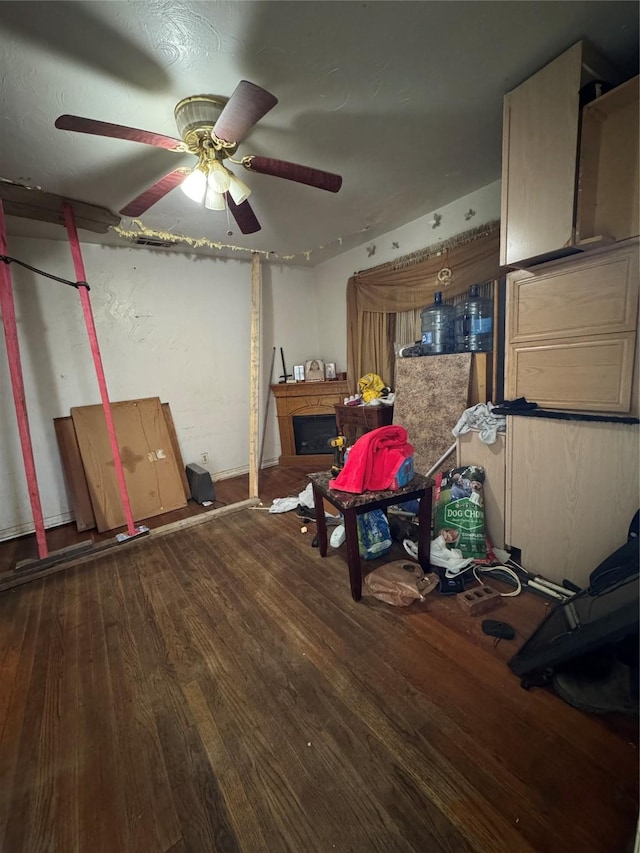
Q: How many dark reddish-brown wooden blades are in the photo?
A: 5